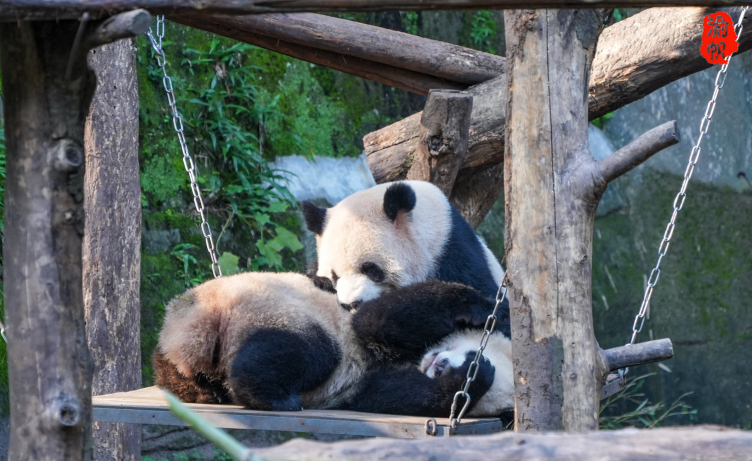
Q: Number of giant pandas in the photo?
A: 2